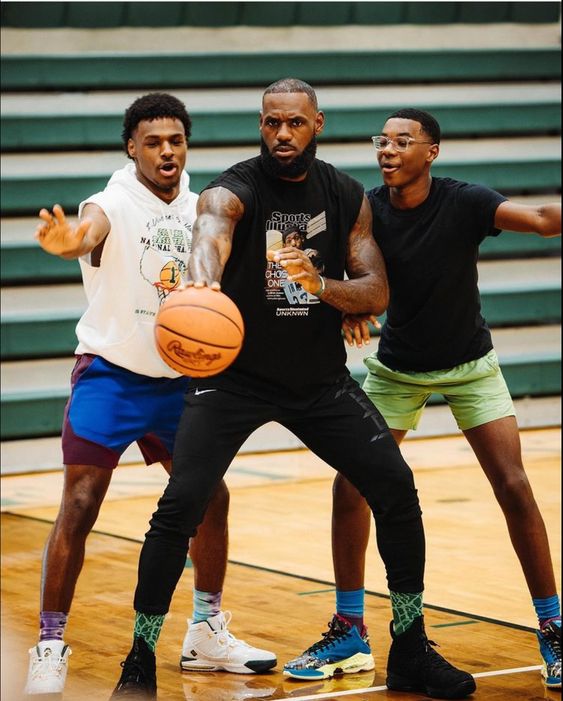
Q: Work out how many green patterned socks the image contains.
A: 2